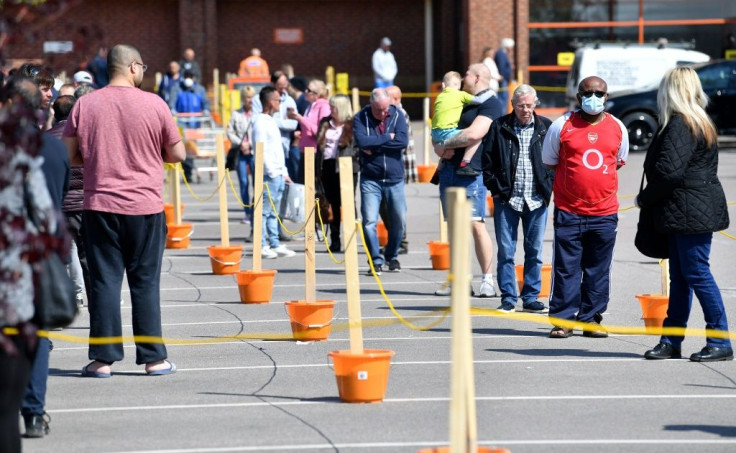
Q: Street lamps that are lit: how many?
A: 0